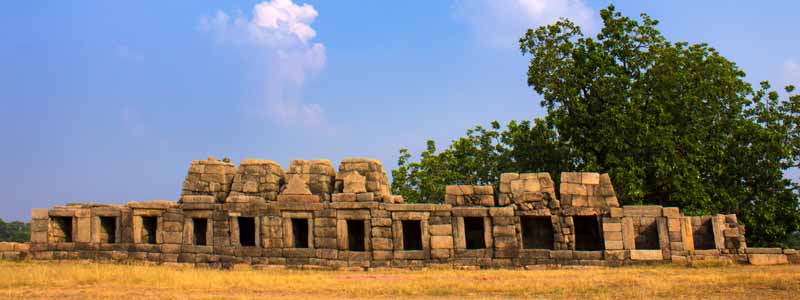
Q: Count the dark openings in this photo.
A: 13